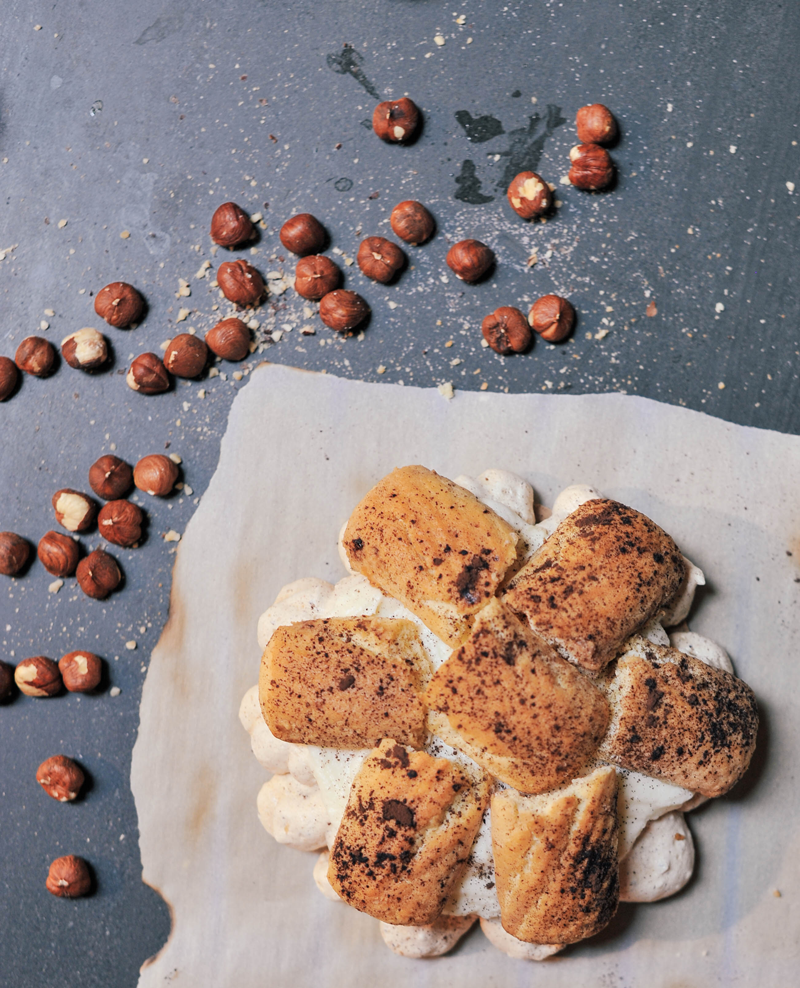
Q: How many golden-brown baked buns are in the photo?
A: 7